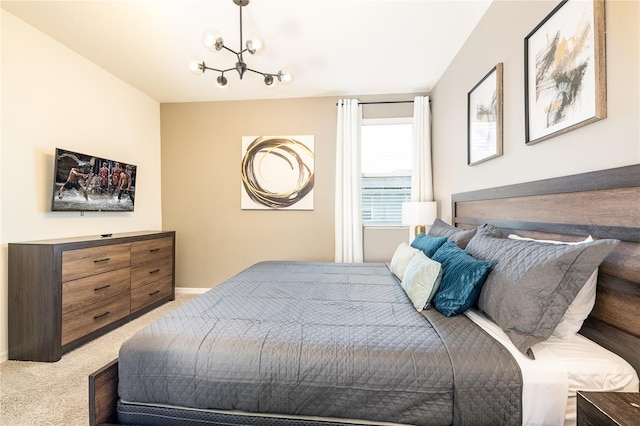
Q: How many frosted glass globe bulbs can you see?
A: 6